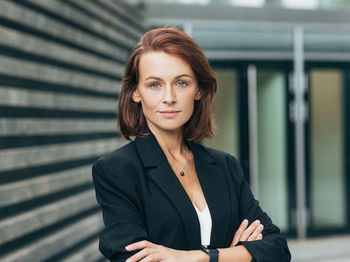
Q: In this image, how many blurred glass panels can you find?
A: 3